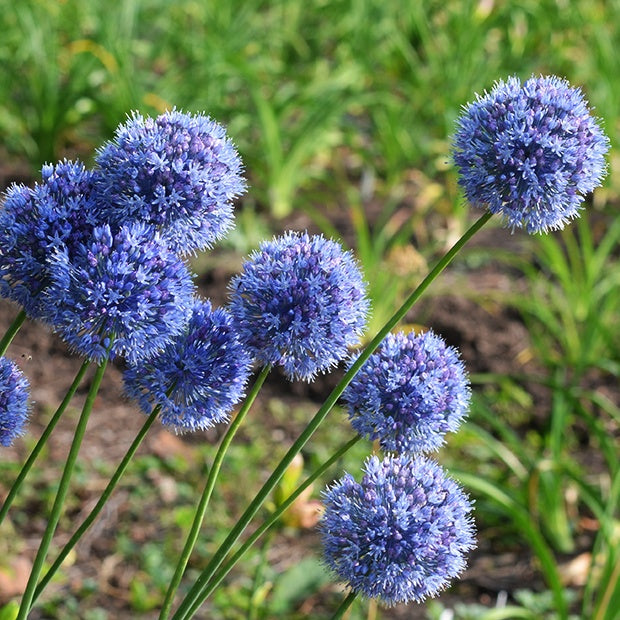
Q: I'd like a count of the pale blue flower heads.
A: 9